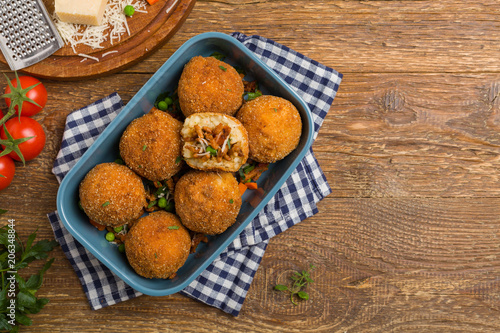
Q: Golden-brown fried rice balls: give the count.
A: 7